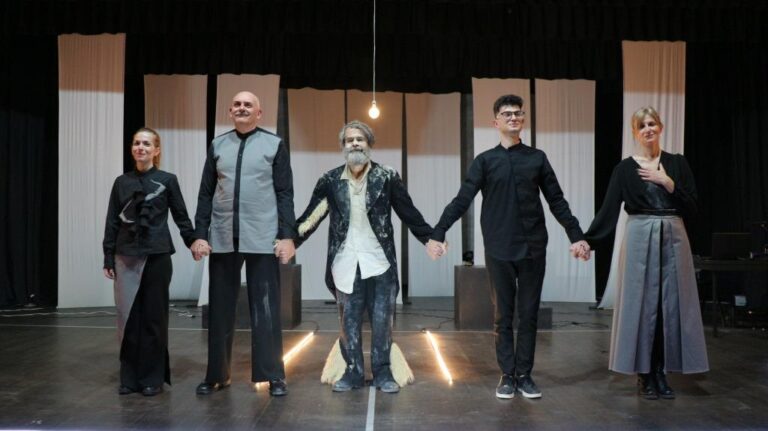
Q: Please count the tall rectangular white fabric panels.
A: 9